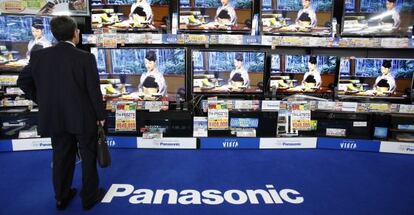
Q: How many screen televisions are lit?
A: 9